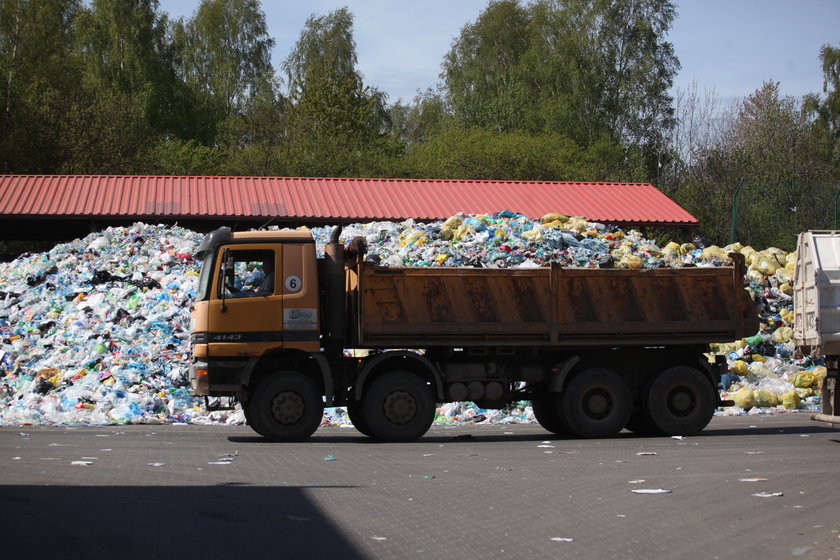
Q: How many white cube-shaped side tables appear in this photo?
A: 0